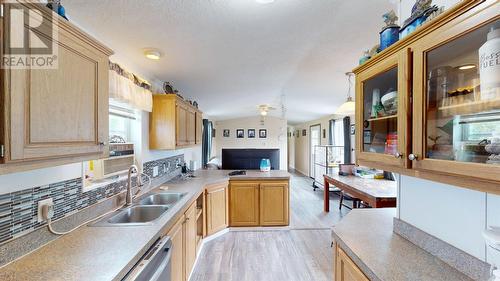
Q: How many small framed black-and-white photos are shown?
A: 4